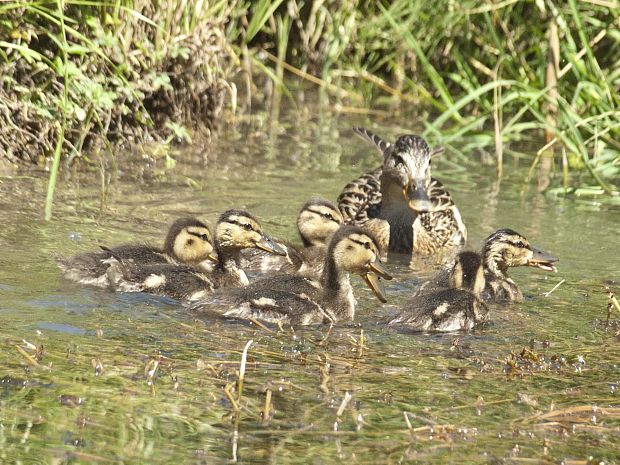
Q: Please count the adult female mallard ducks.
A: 1